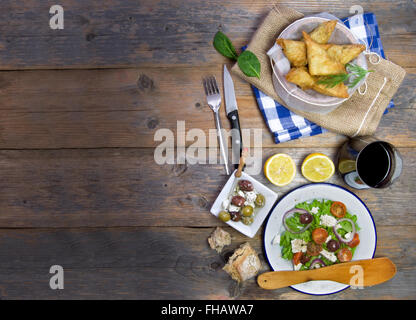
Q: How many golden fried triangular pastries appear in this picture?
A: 6